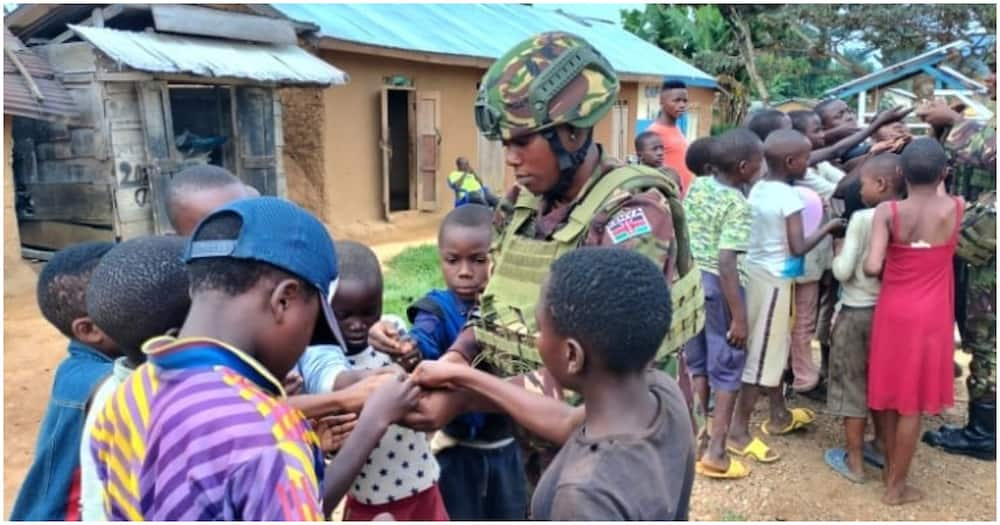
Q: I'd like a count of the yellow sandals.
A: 3